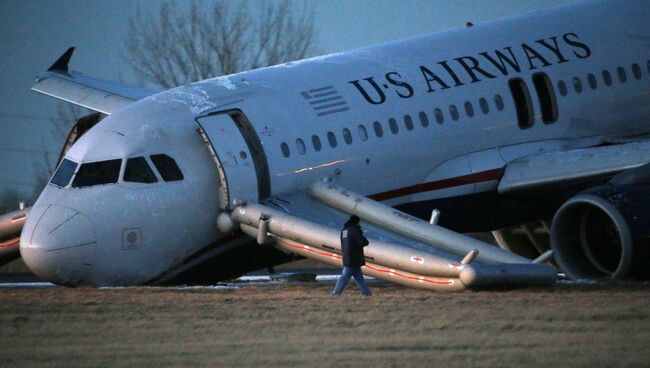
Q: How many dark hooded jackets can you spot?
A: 1